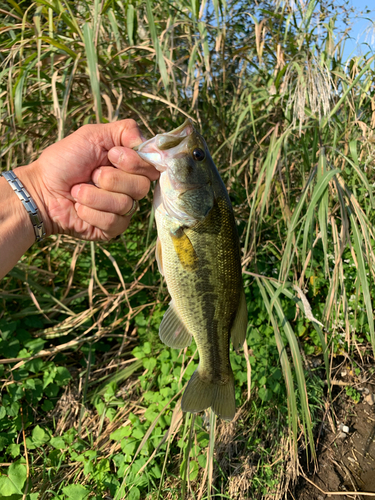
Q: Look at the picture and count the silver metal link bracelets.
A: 1